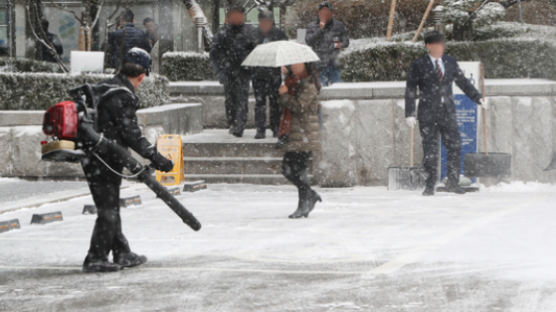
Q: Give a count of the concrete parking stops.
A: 6